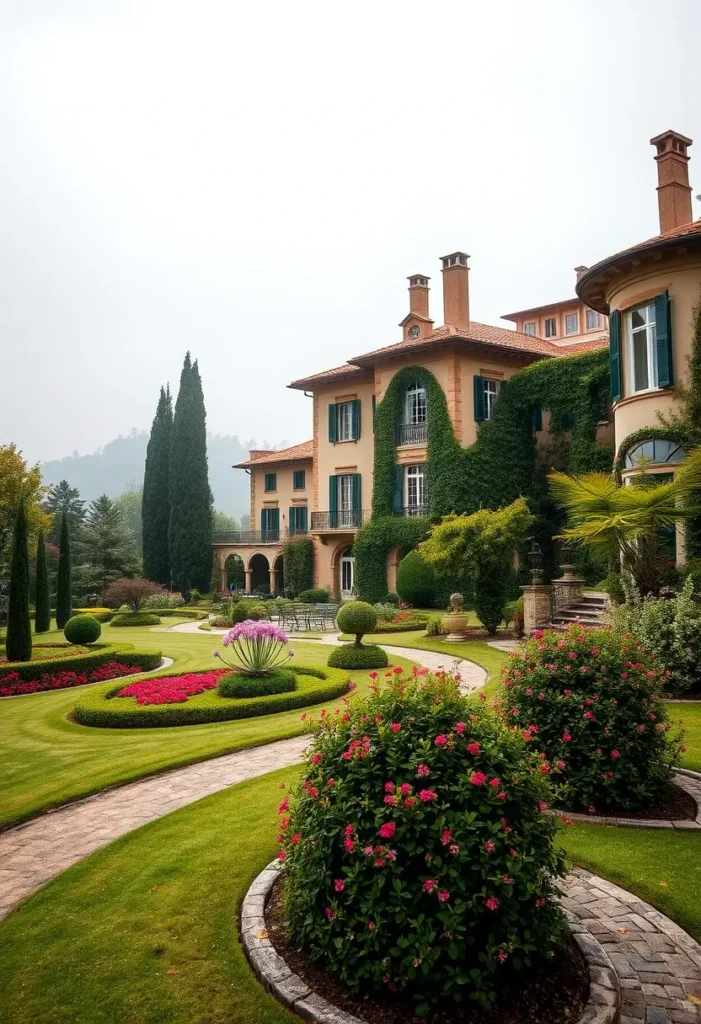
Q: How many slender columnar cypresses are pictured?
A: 5